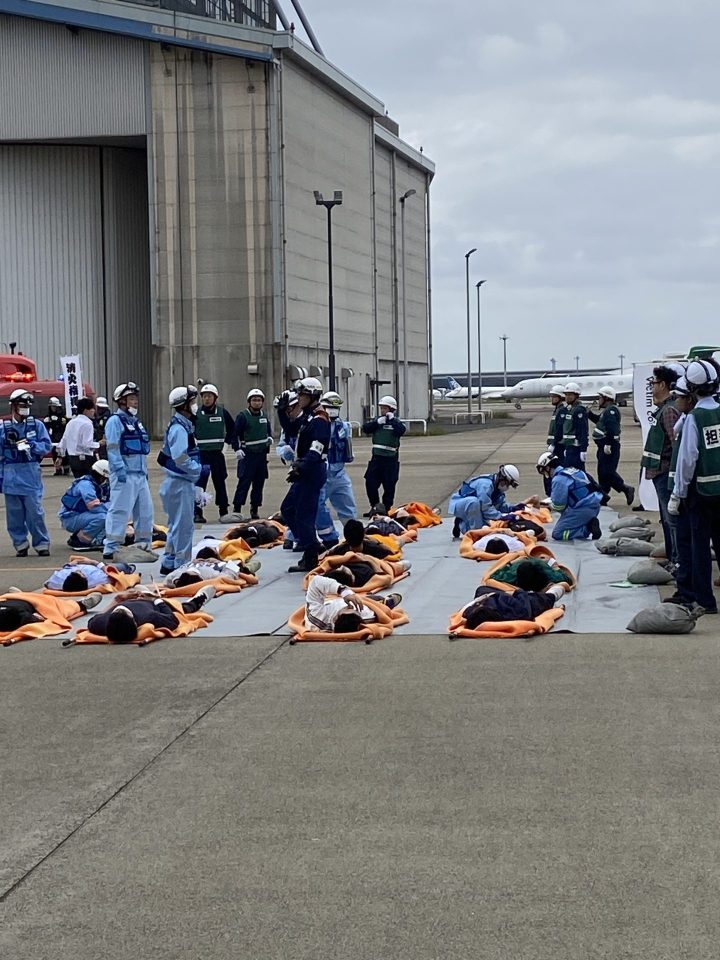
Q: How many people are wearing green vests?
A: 9